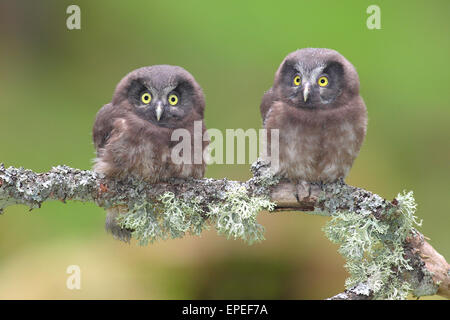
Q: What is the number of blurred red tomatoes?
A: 0